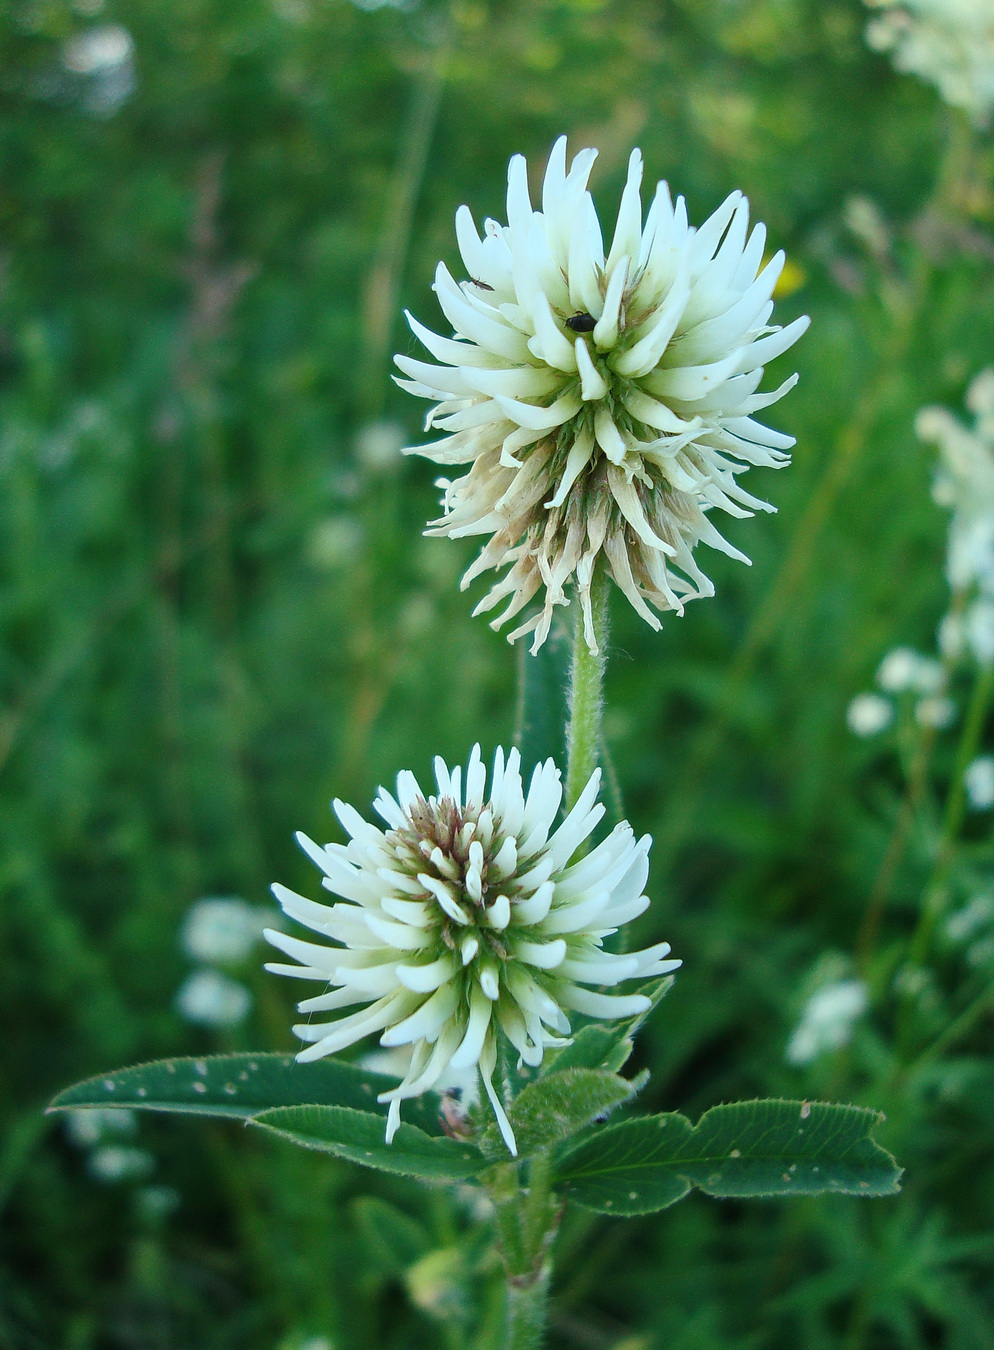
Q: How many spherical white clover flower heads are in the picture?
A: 2